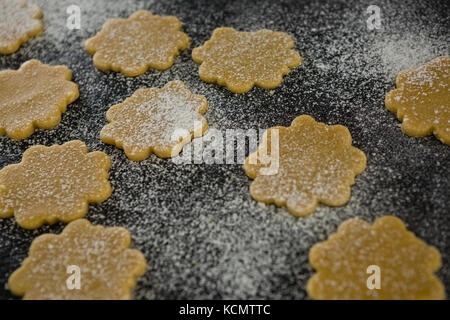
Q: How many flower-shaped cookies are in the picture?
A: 10